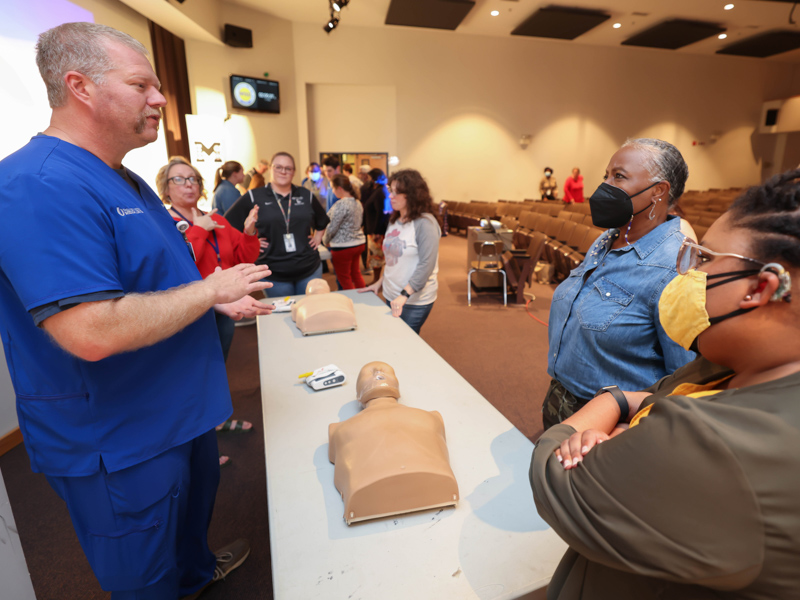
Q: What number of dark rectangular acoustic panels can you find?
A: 4